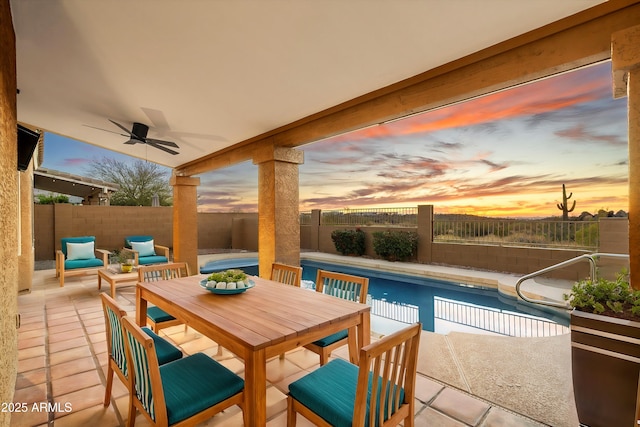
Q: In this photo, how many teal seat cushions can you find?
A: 7